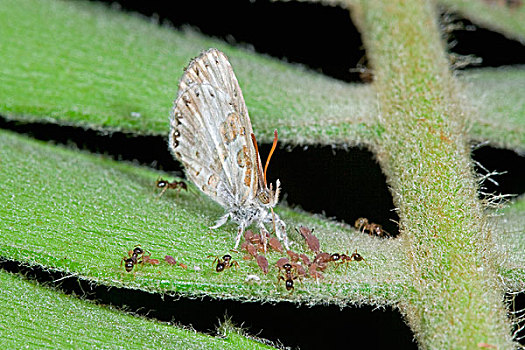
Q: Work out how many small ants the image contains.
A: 6